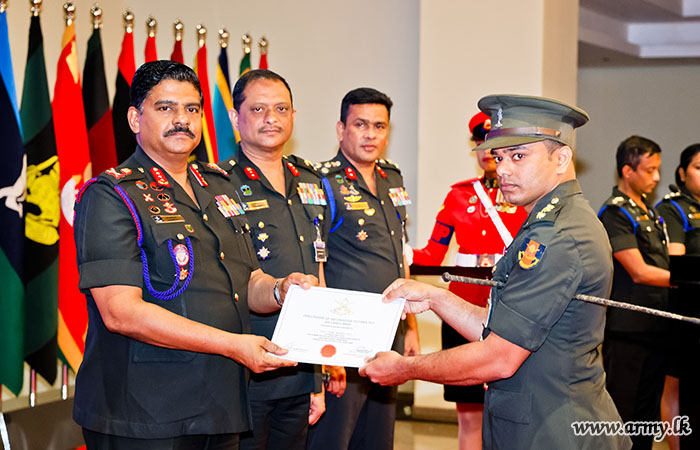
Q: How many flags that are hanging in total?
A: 11